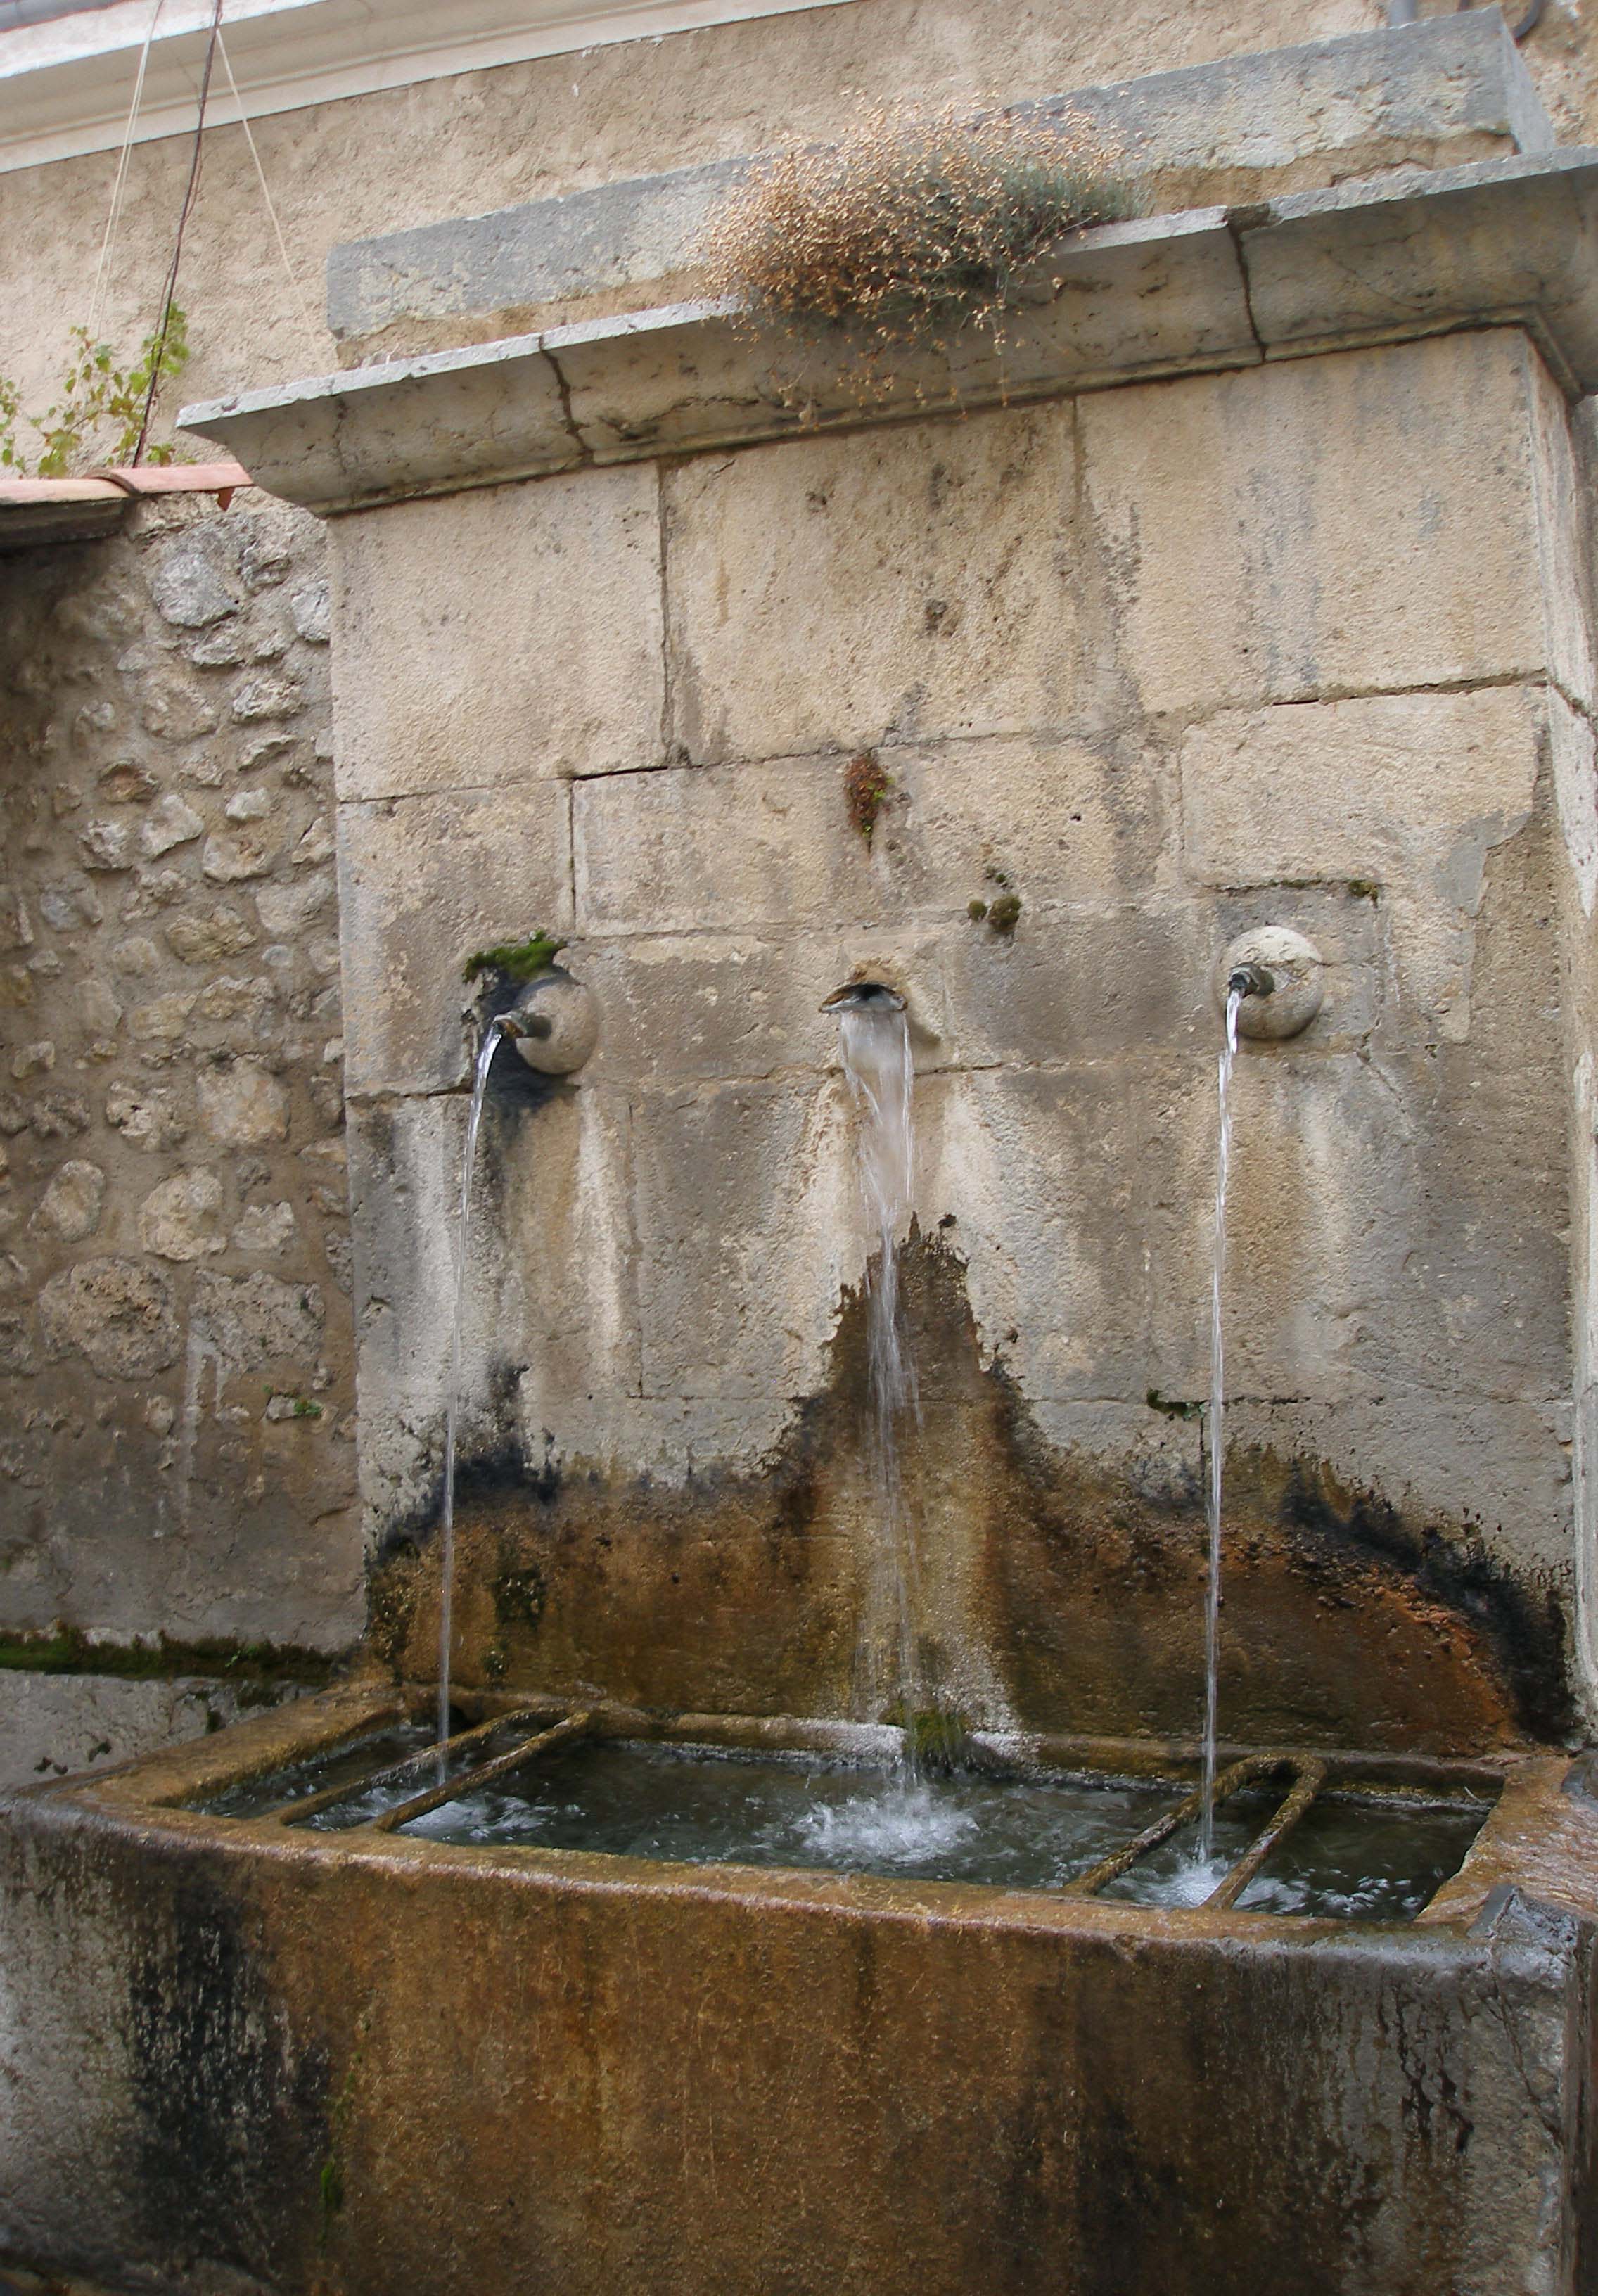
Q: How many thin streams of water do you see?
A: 2